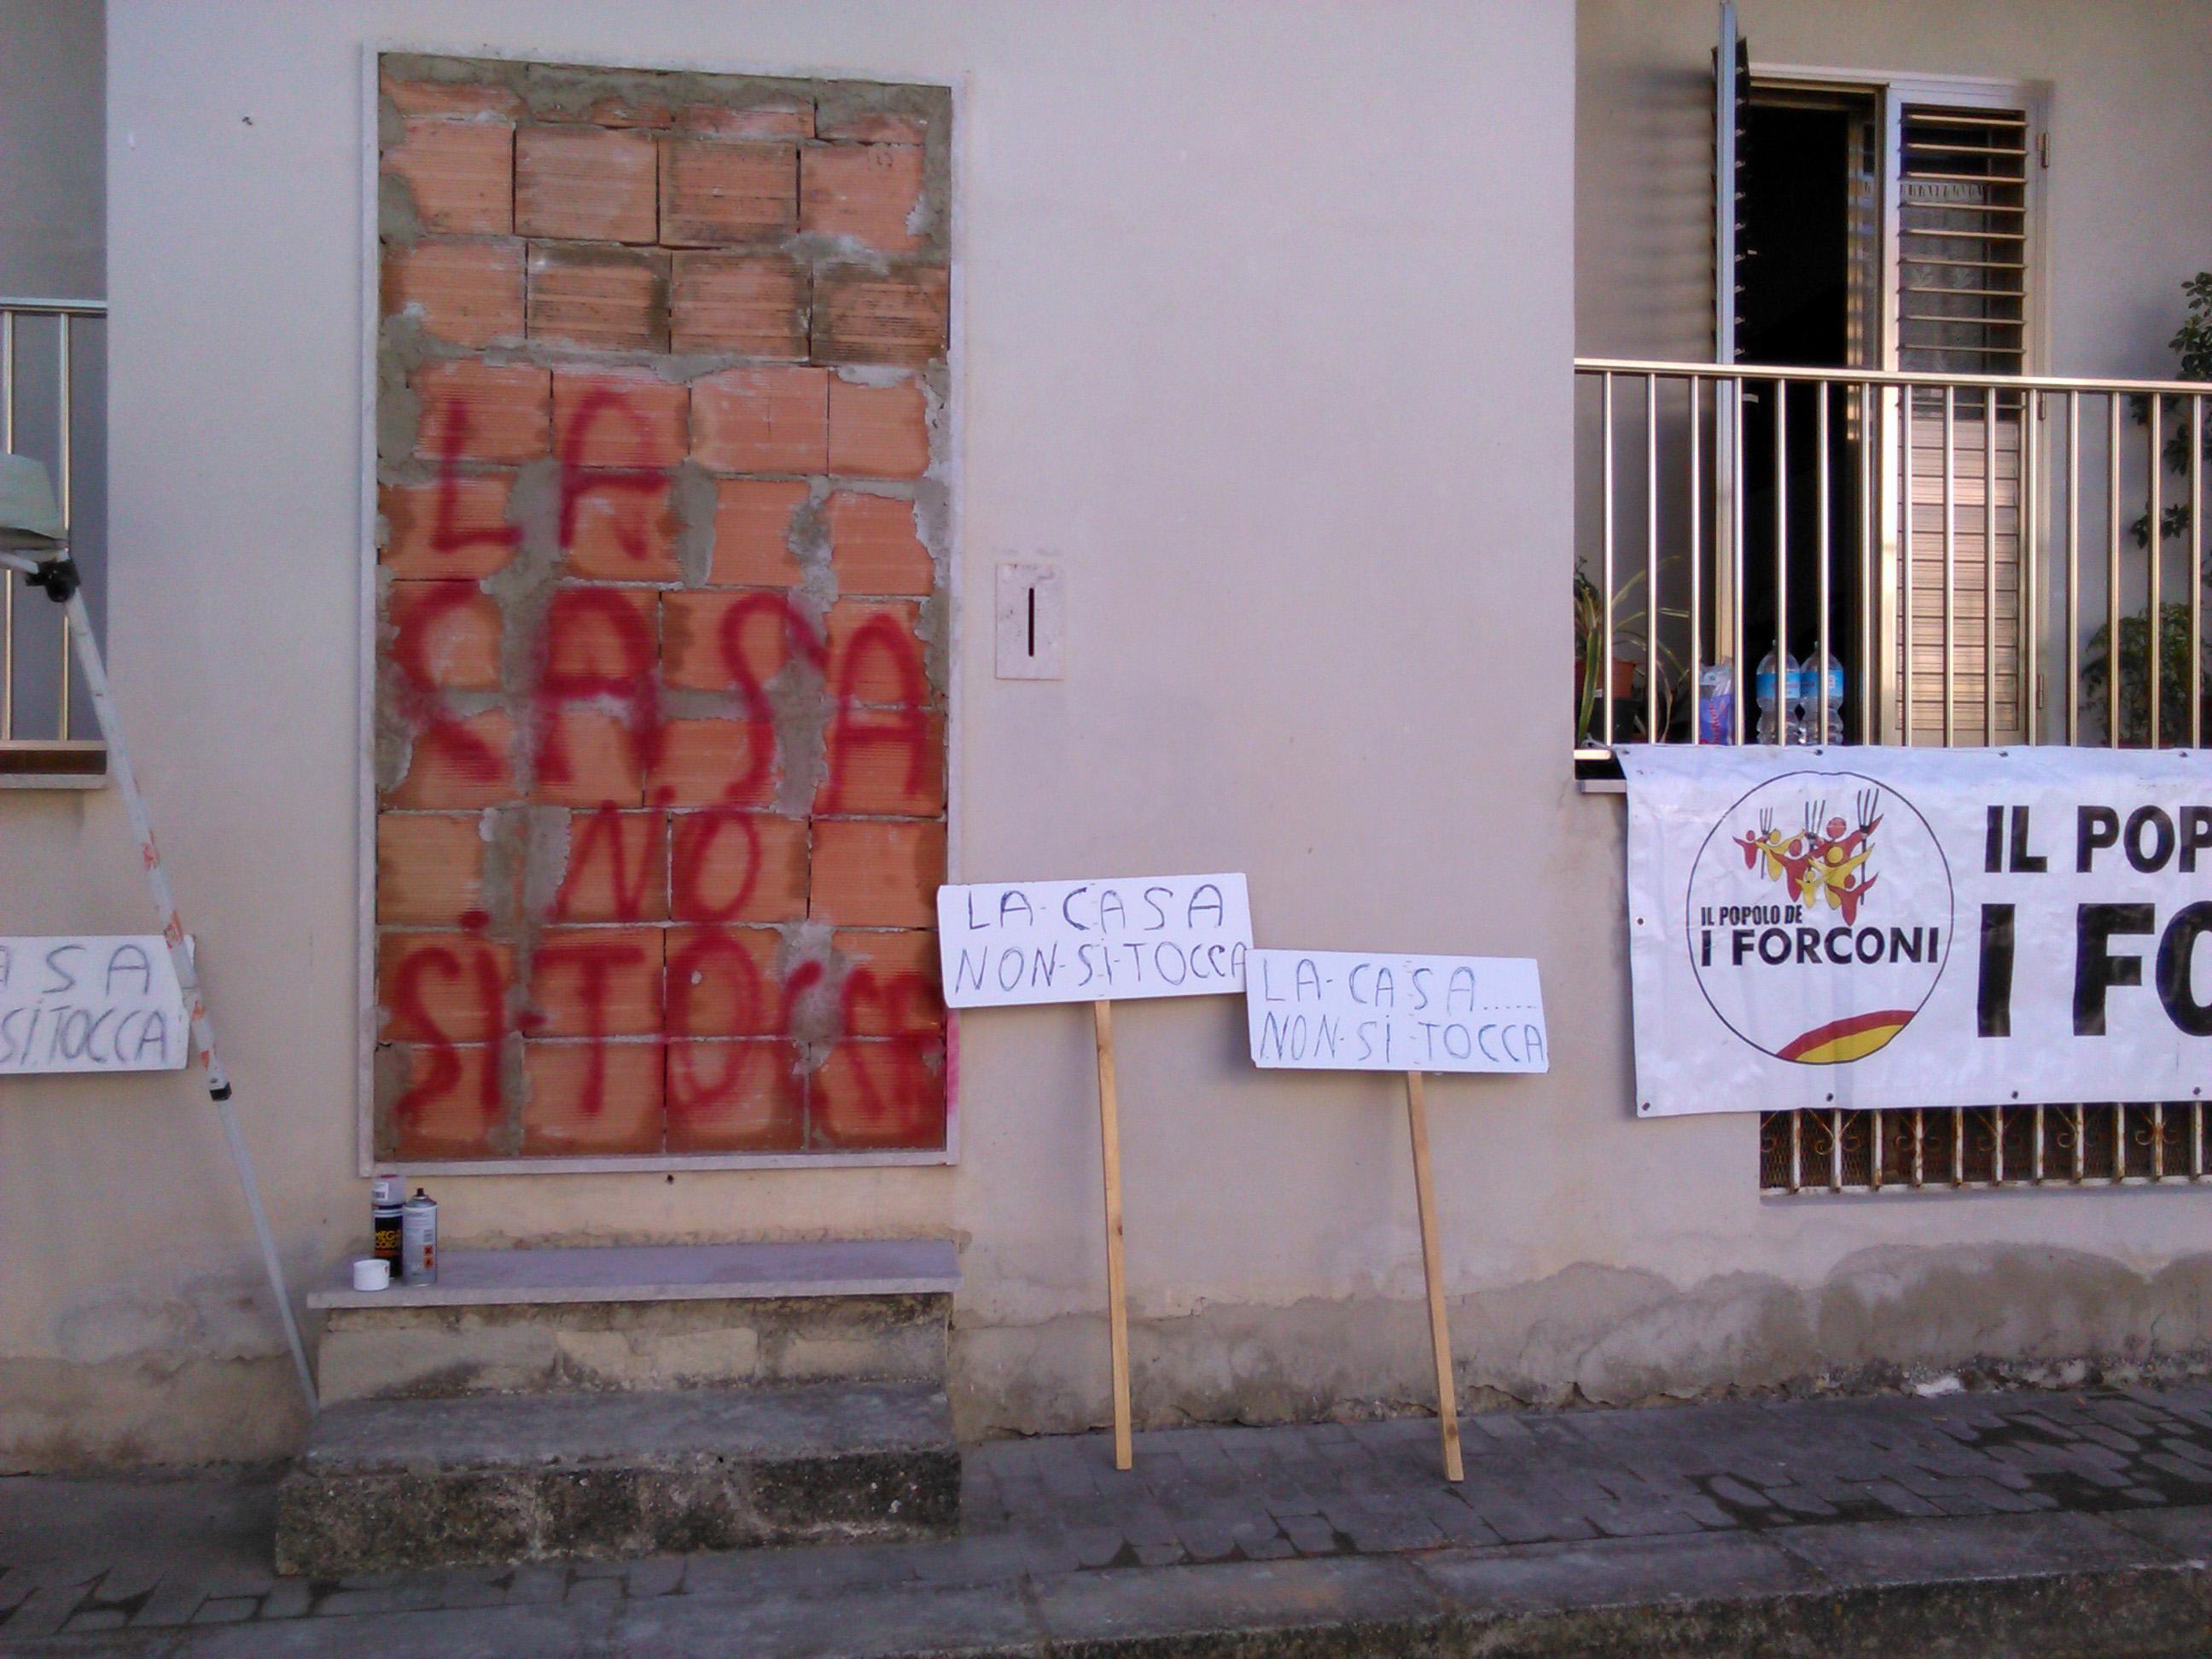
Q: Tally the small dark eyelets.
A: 9